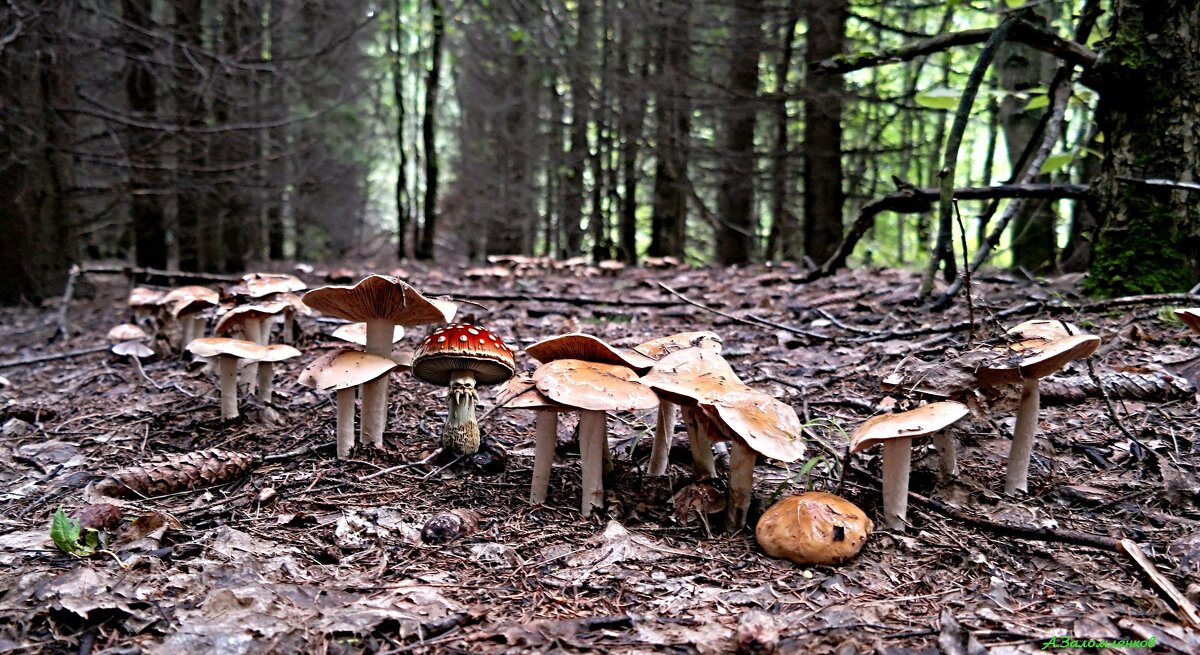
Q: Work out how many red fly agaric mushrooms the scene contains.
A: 1